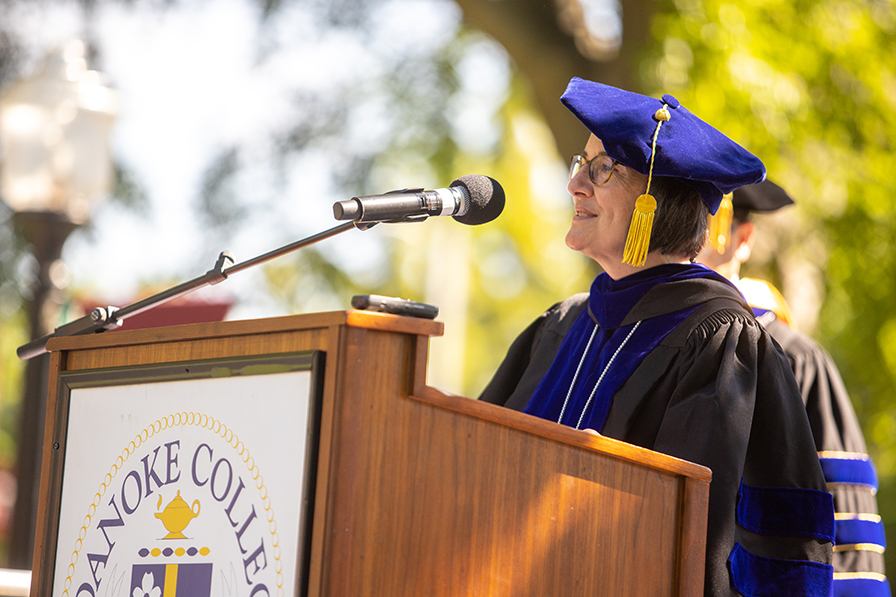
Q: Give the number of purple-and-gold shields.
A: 1